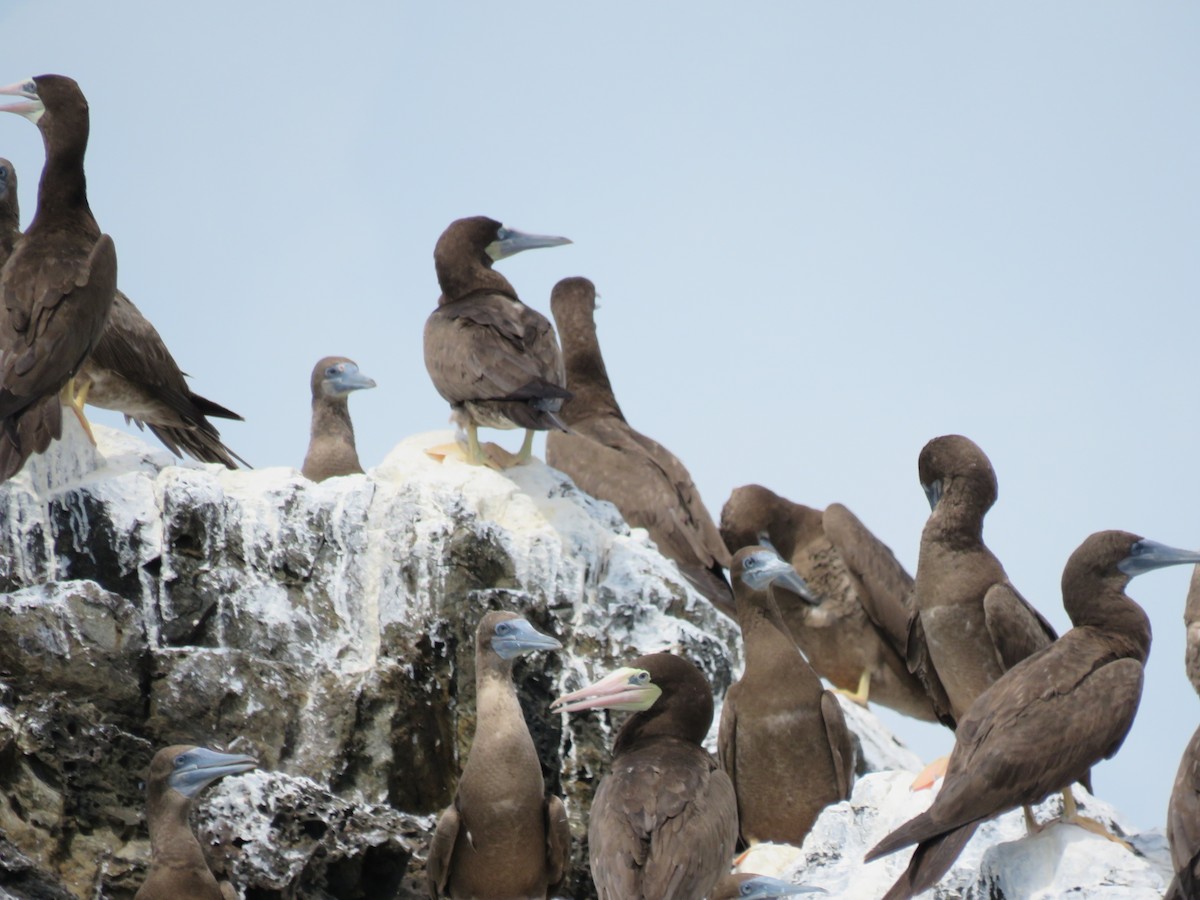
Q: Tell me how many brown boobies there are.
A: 14